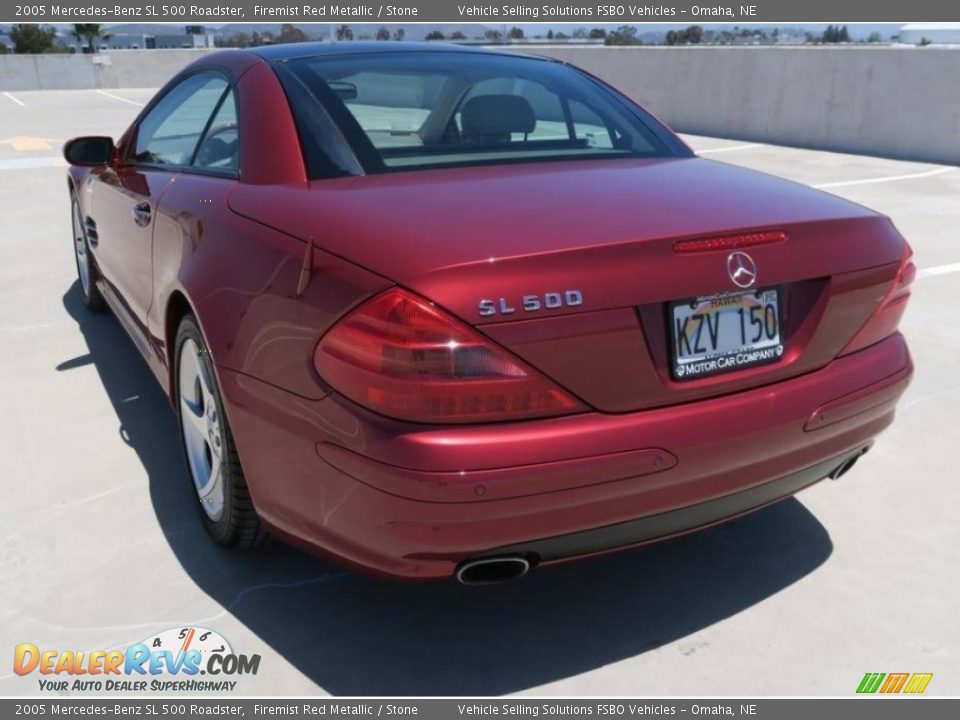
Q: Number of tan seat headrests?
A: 1